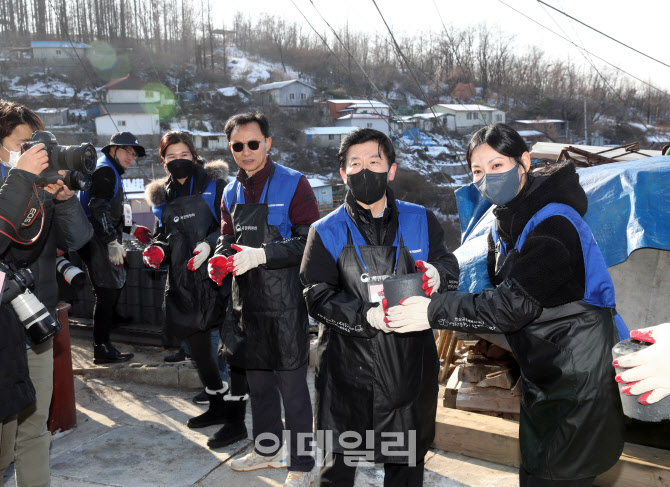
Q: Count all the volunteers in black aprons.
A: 5